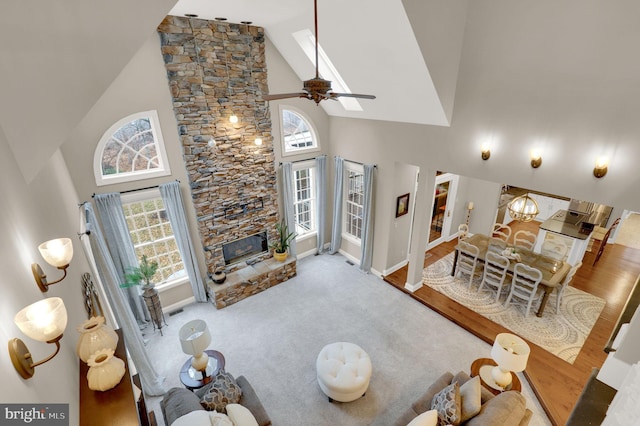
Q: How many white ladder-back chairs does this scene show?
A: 8